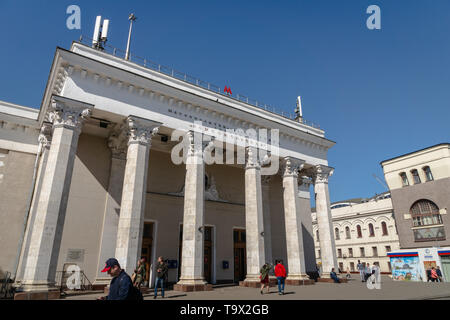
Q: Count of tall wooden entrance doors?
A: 3